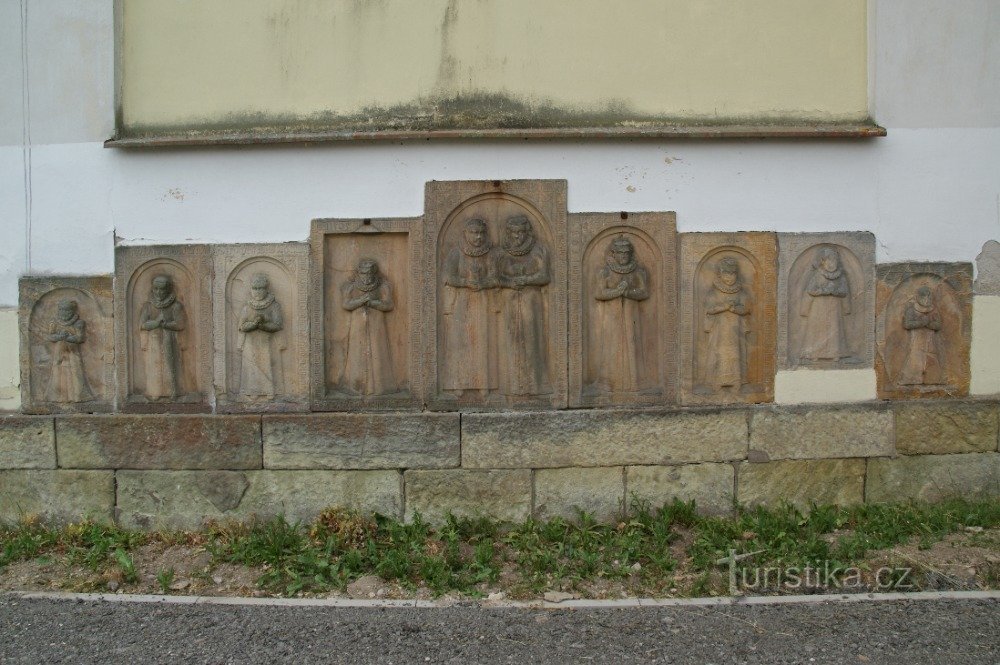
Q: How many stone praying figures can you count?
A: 10